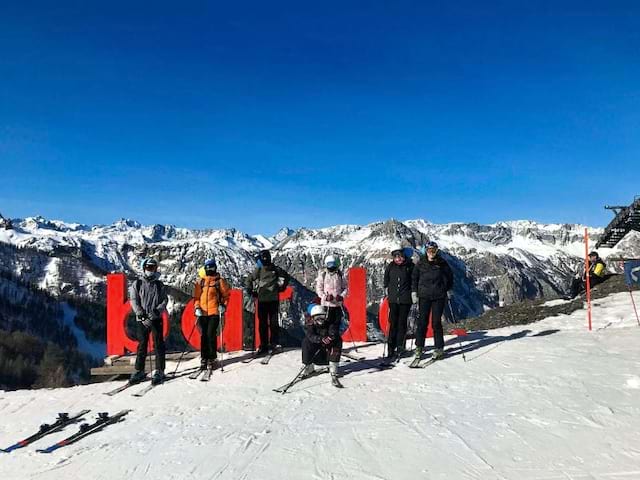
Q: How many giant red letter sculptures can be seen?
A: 5